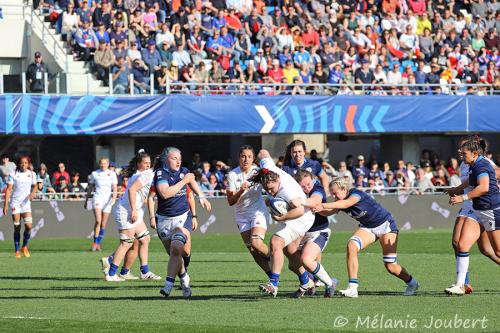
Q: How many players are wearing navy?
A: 5